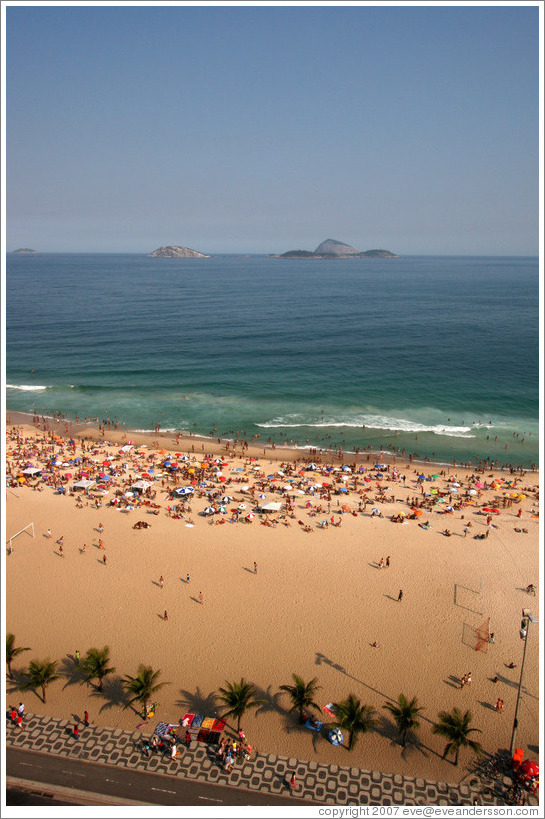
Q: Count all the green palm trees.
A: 9